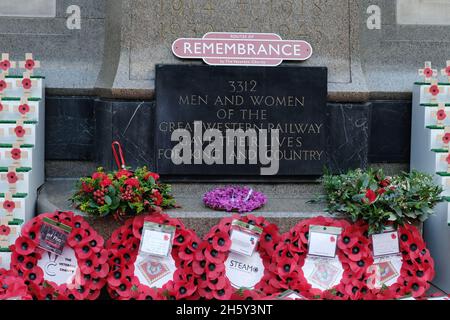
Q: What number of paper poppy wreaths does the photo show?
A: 5